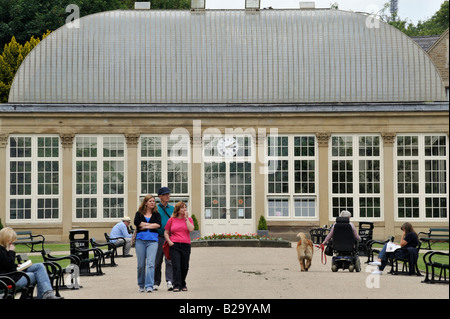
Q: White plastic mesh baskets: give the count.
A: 0